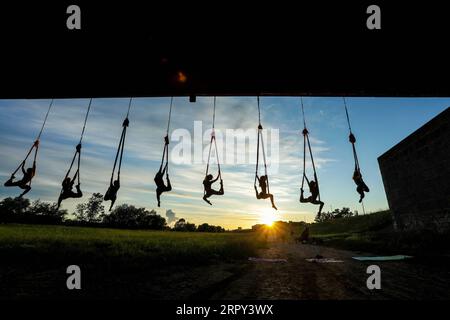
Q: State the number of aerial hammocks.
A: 8